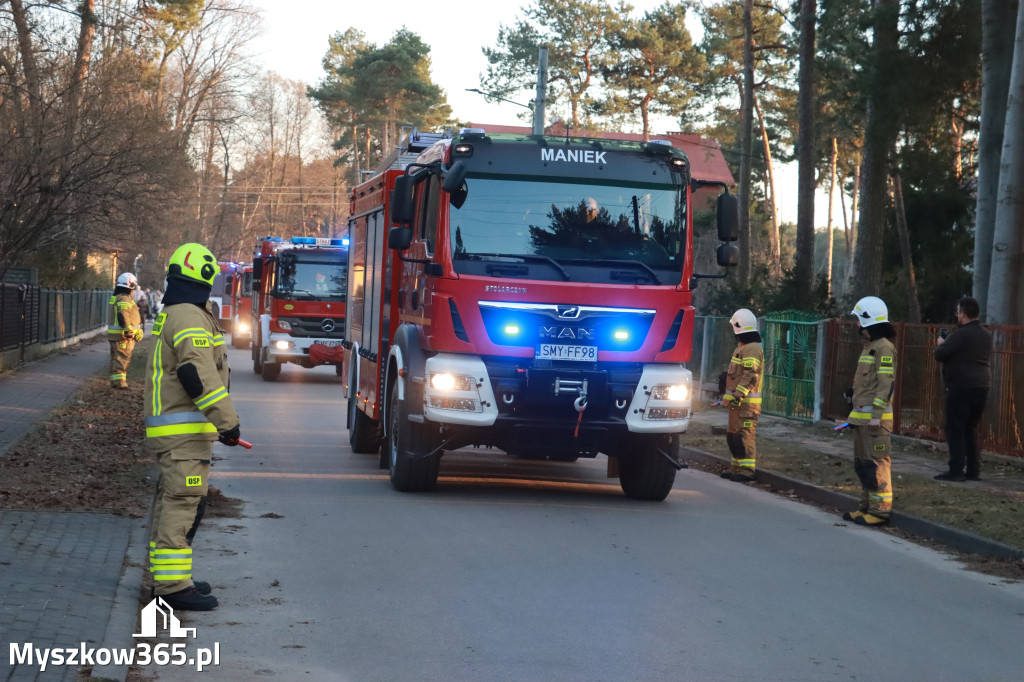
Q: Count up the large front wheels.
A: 2